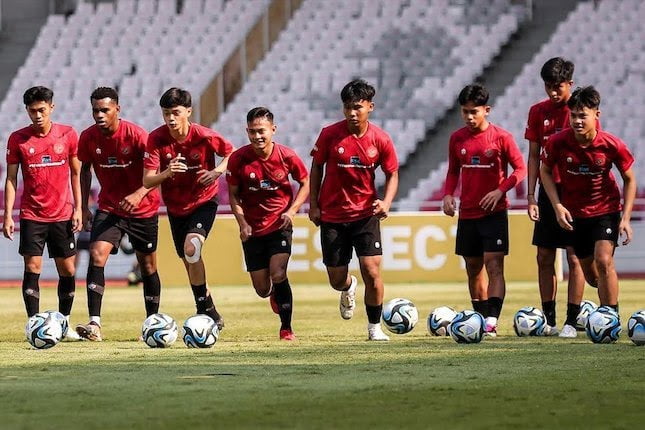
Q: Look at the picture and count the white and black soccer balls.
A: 11